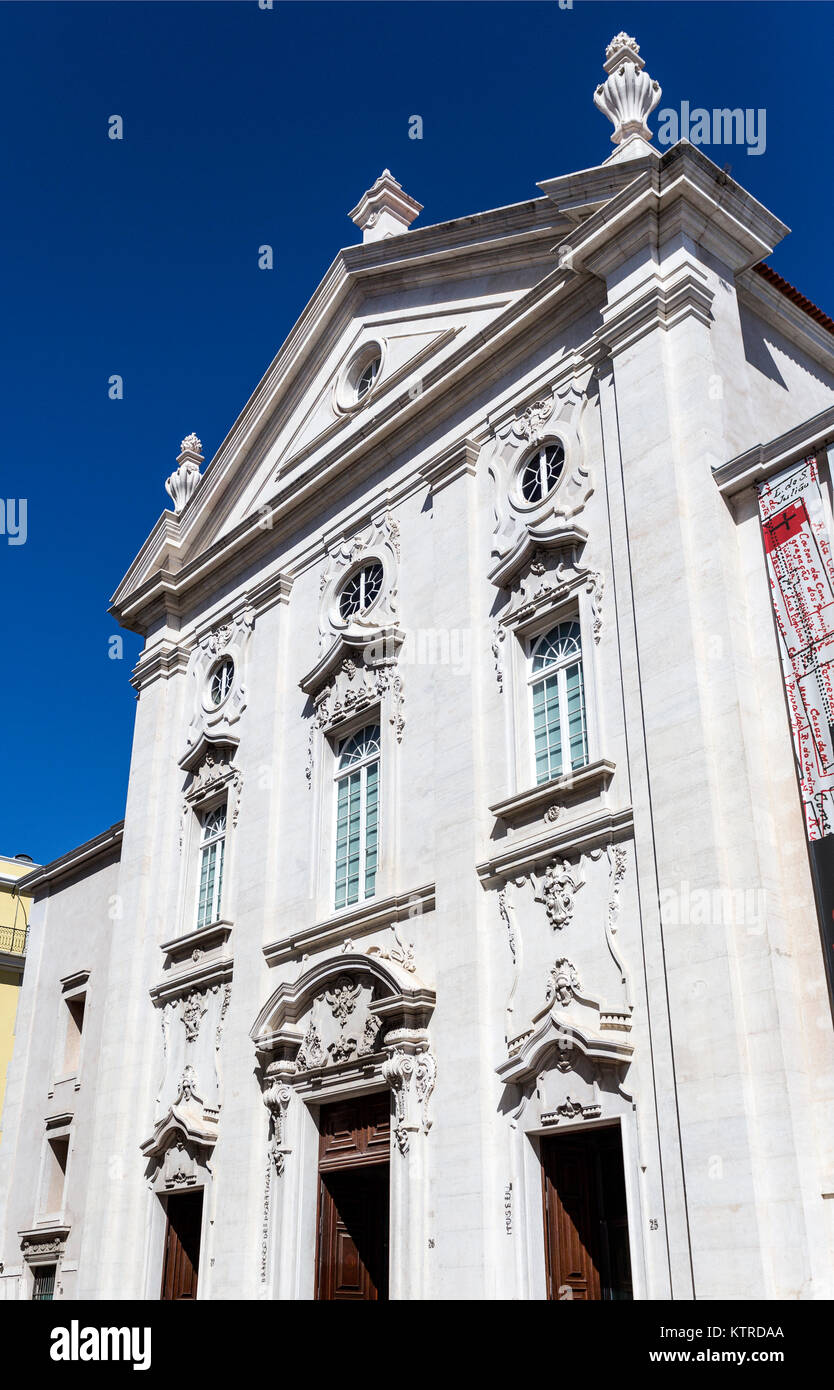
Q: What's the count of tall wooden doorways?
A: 3